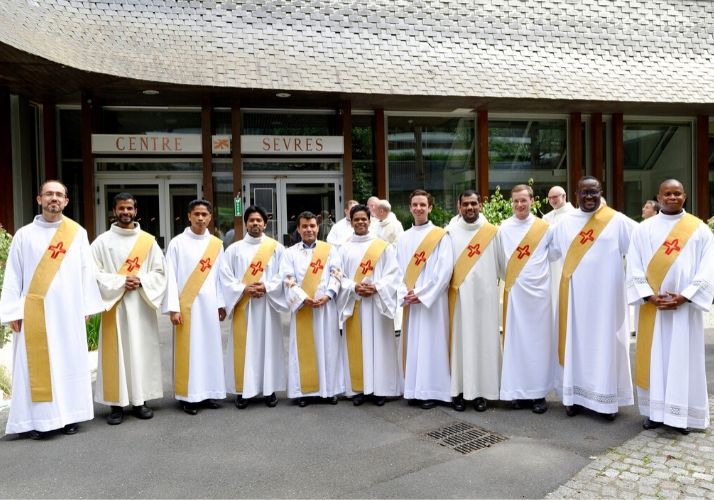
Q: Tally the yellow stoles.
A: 11